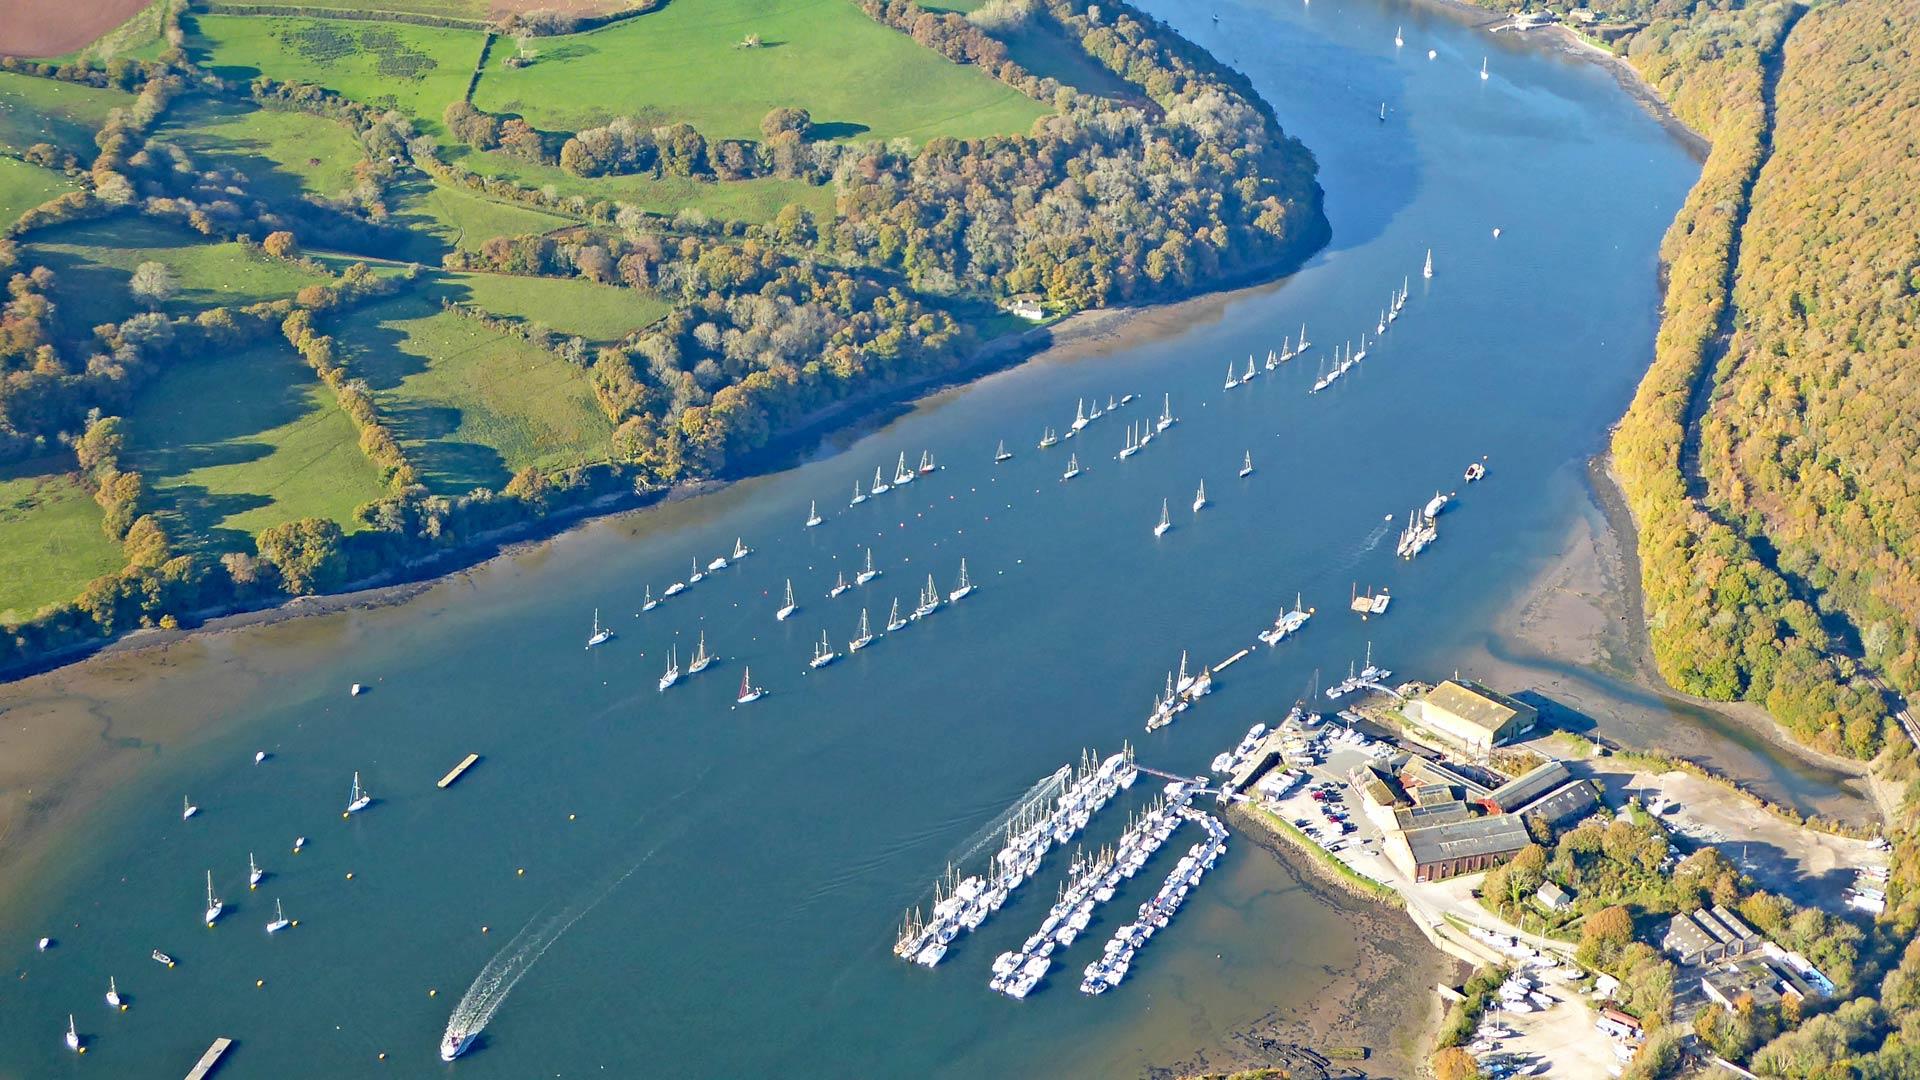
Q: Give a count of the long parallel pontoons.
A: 3